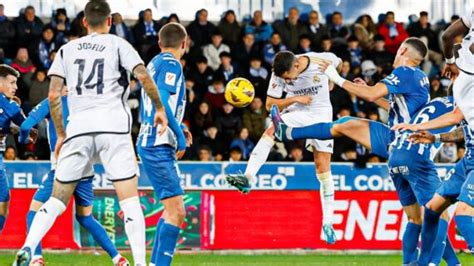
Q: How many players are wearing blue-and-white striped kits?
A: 6